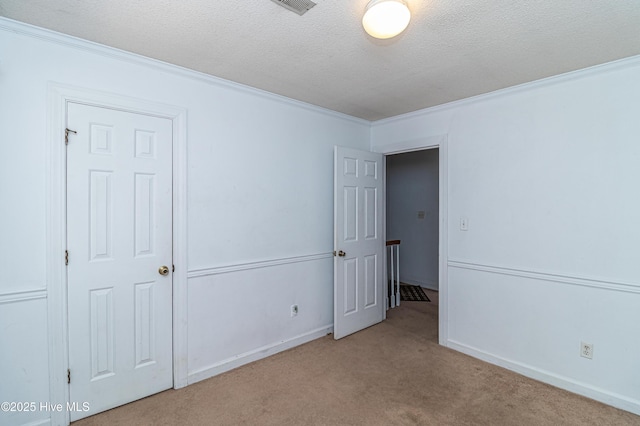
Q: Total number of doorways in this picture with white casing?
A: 2